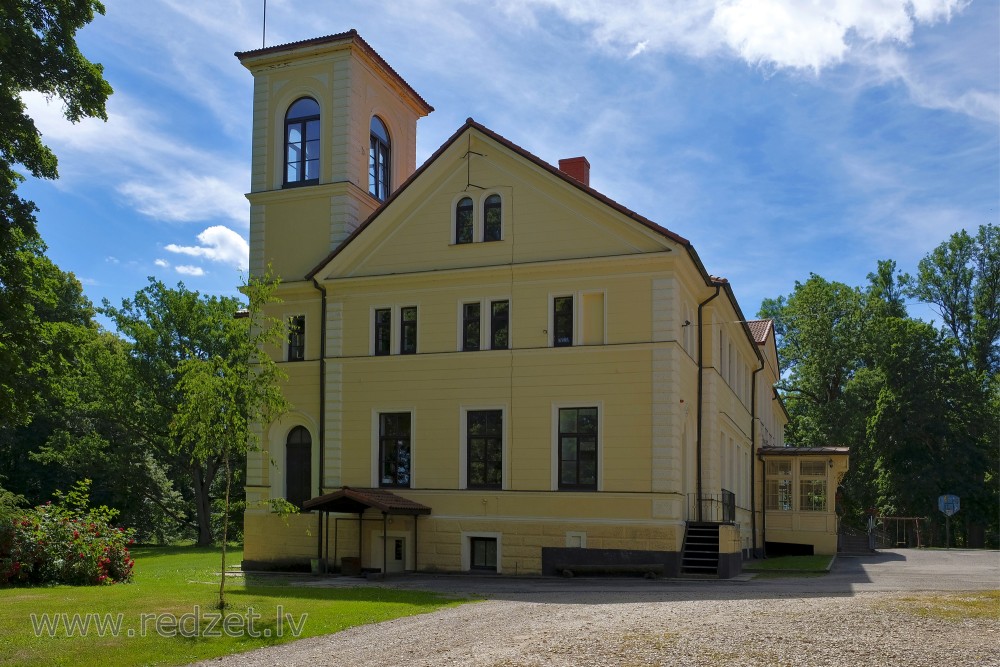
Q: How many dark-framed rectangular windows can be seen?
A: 10